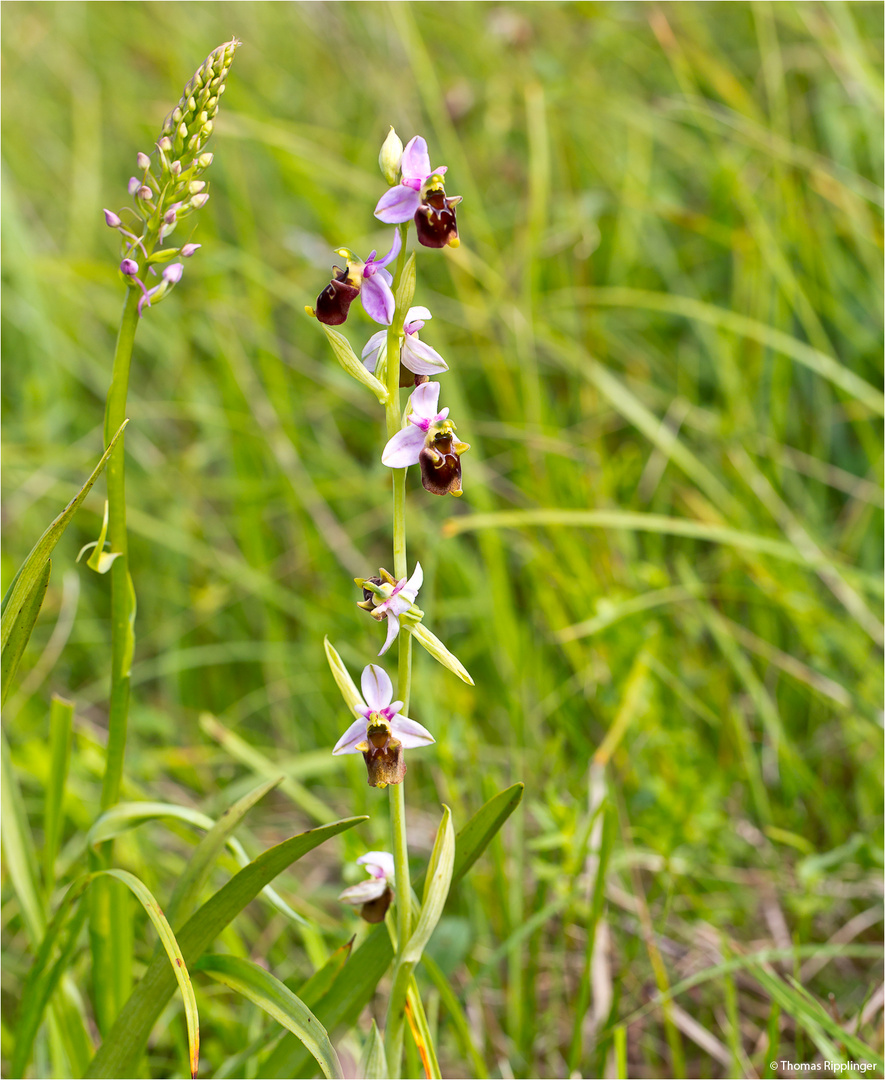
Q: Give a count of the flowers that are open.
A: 7